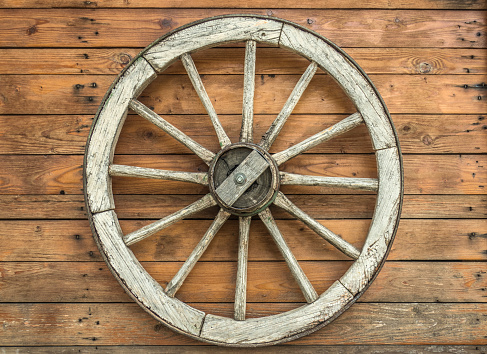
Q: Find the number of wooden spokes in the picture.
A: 12